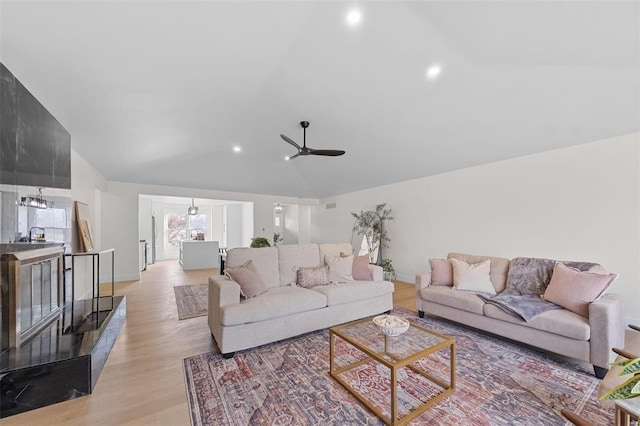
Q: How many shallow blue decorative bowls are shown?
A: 0